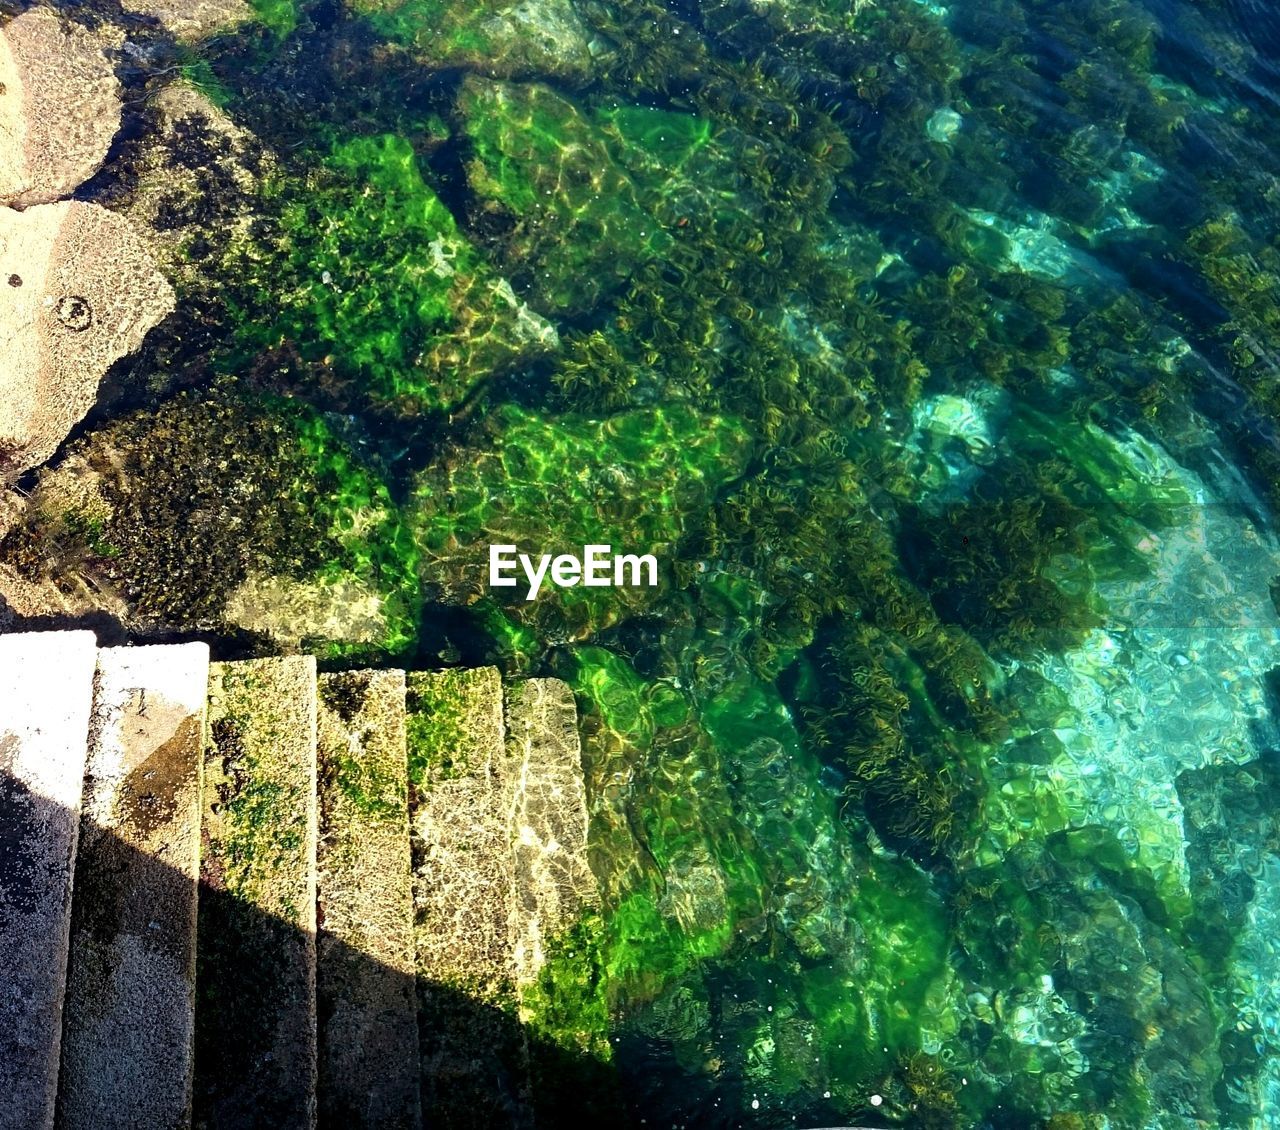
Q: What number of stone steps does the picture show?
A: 6